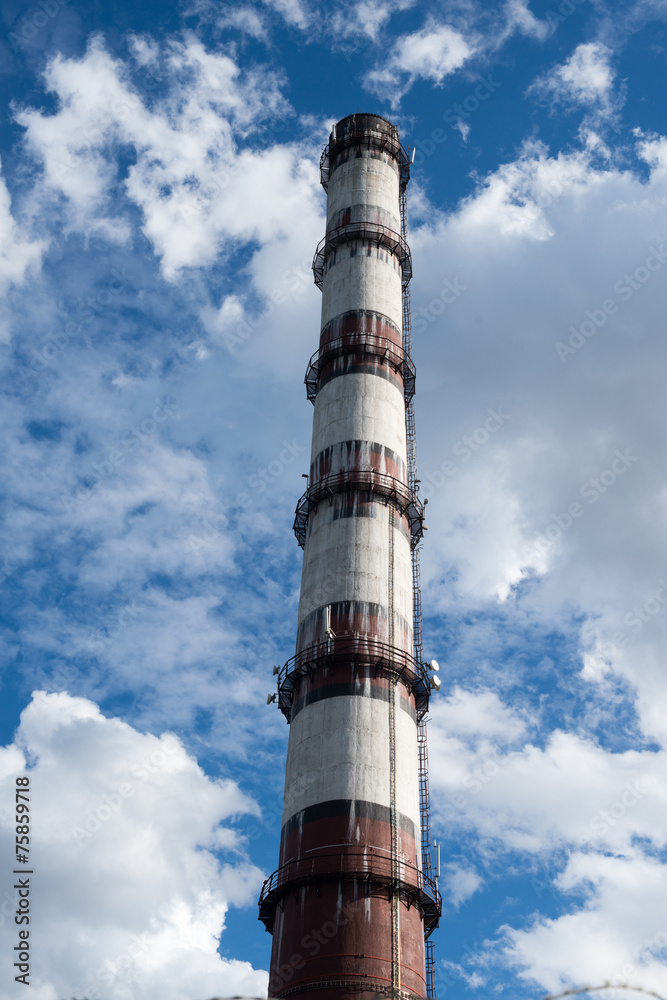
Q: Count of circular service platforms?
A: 6